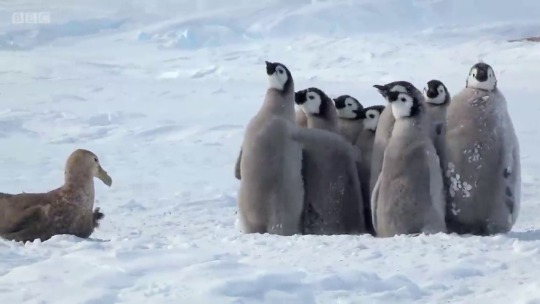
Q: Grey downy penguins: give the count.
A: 8